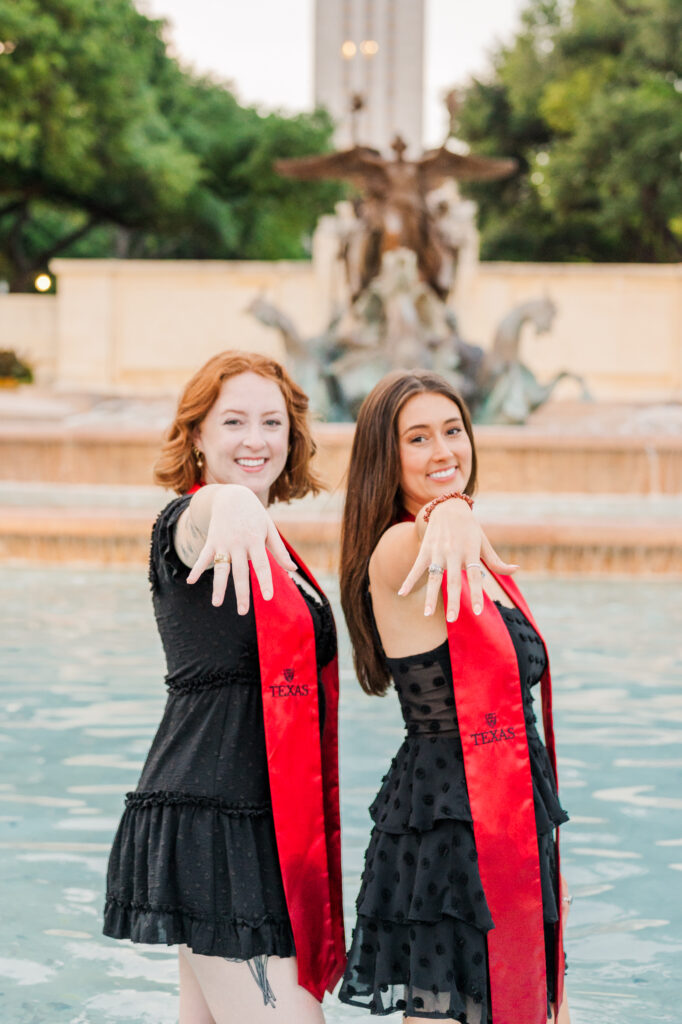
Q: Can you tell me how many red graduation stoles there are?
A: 2